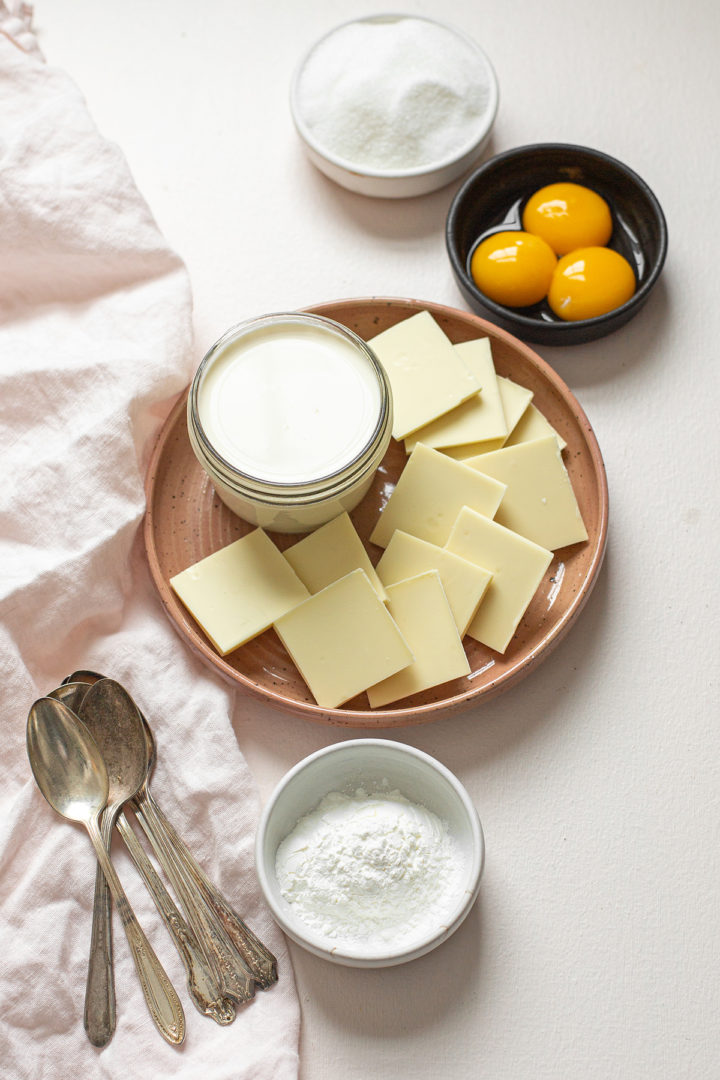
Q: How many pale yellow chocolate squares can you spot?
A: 12